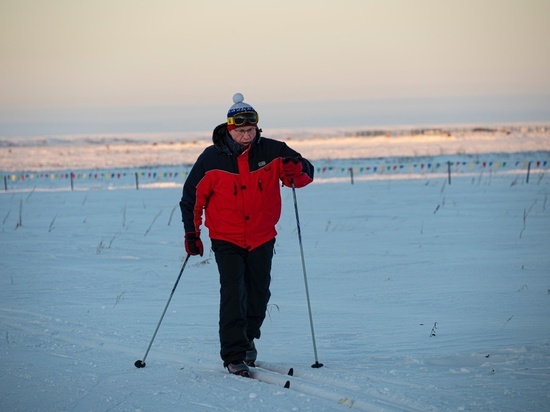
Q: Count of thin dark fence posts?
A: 6